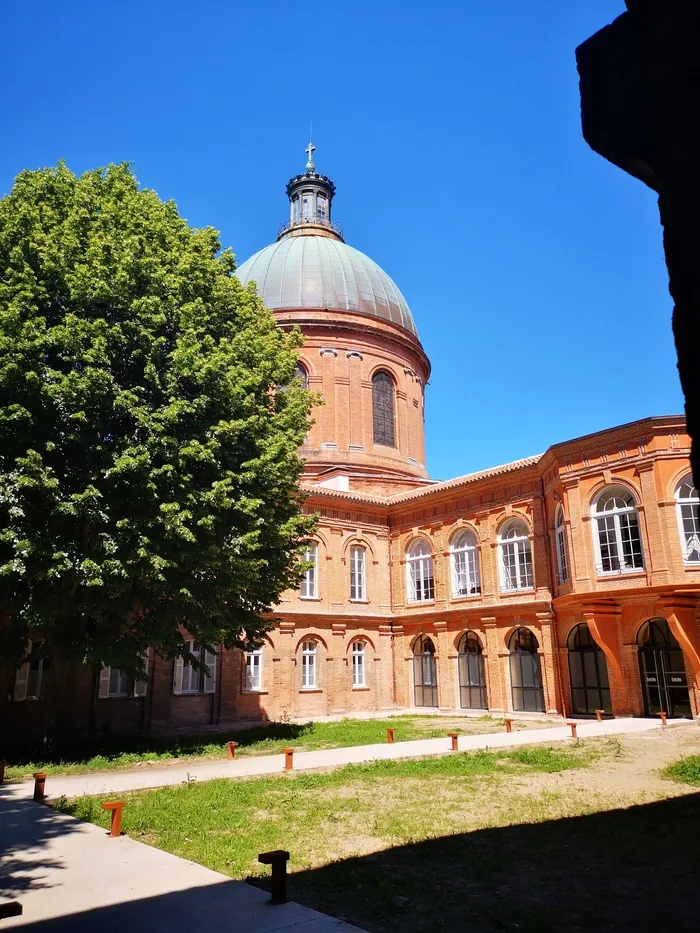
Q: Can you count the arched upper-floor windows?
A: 8